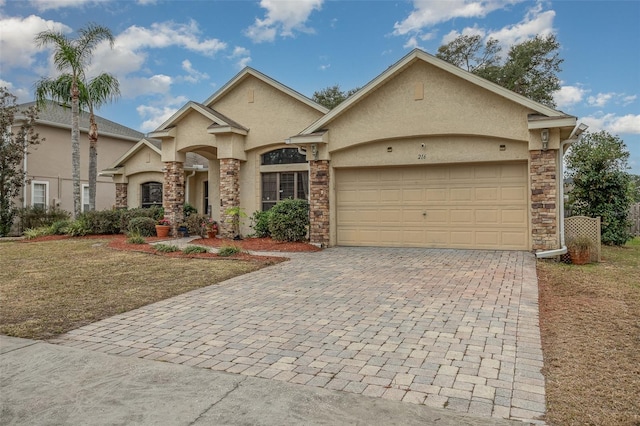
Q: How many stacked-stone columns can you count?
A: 5